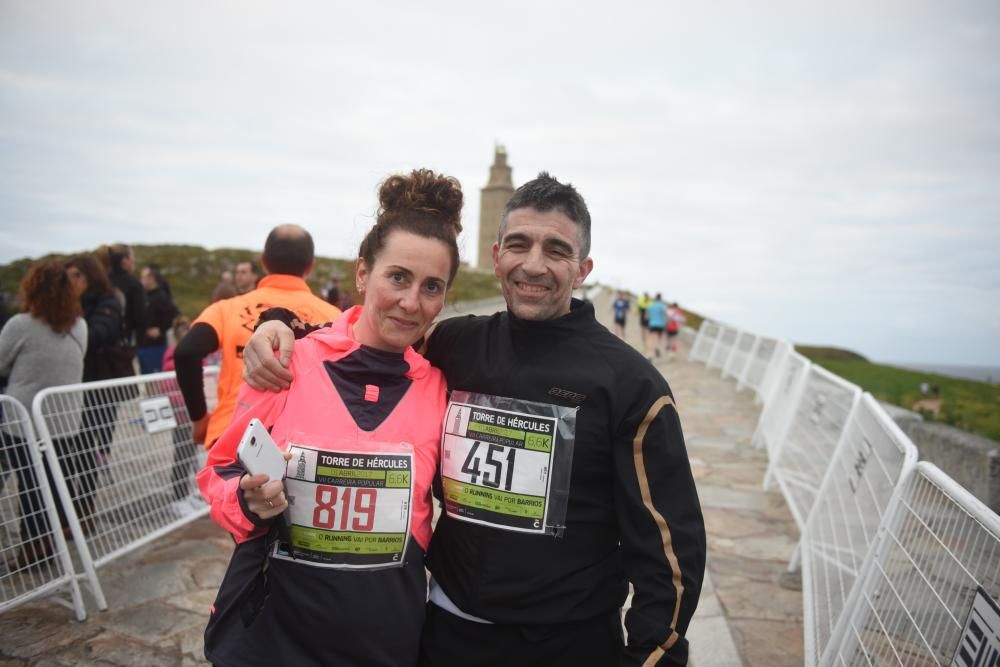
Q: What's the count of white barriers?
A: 11